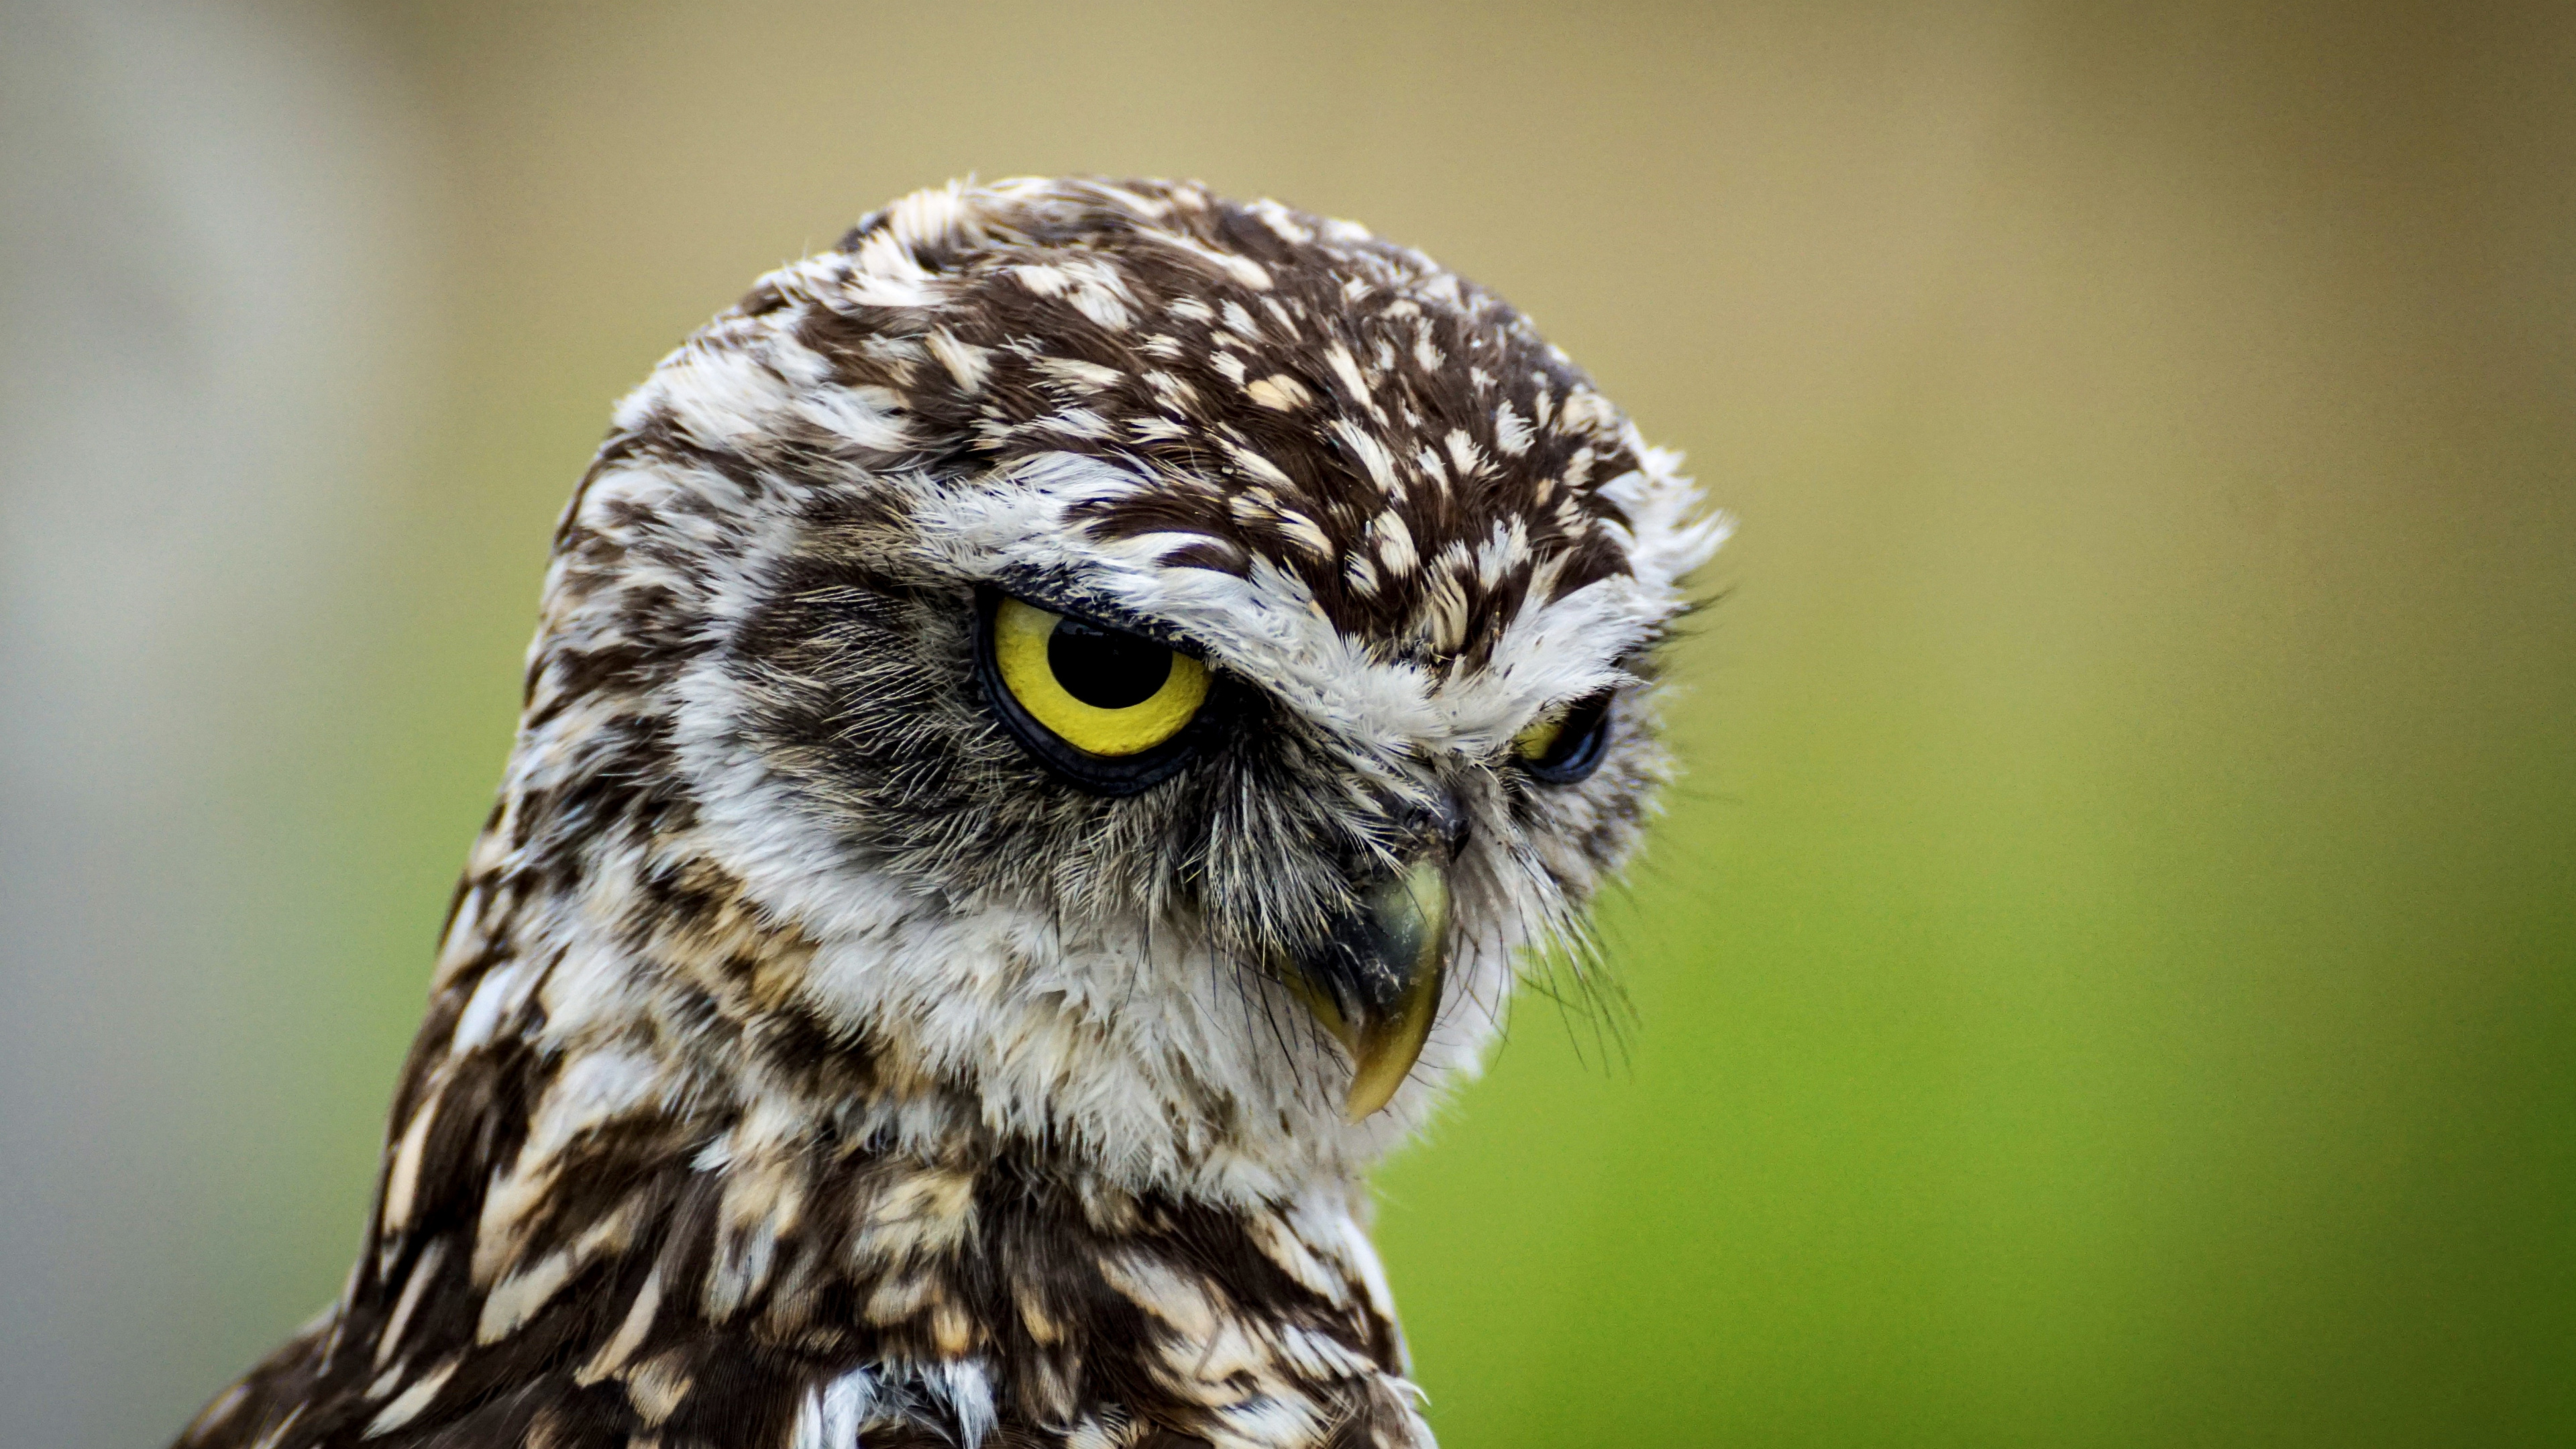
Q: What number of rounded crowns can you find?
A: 1